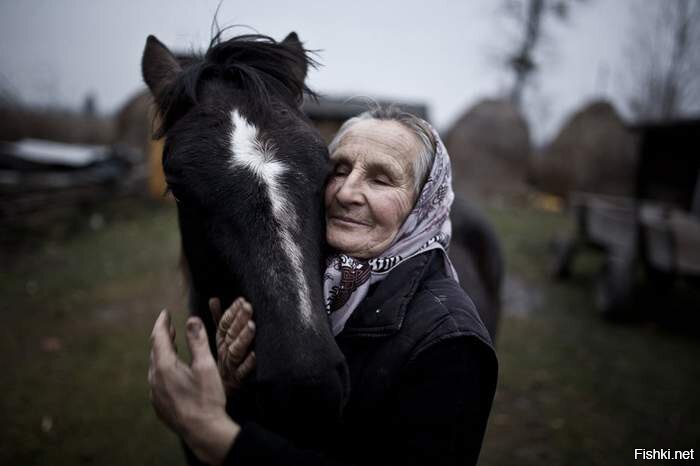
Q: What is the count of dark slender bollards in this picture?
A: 0